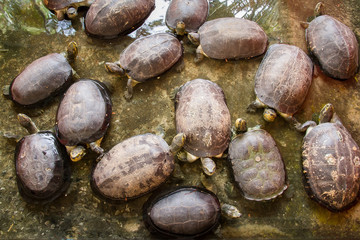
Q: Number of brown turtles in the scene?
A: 15